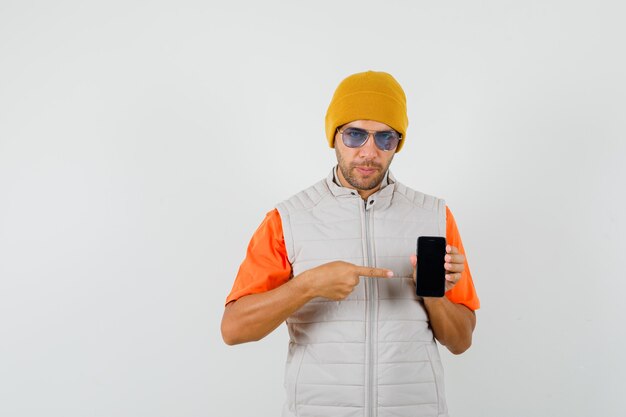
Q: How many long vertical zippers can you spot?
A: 1